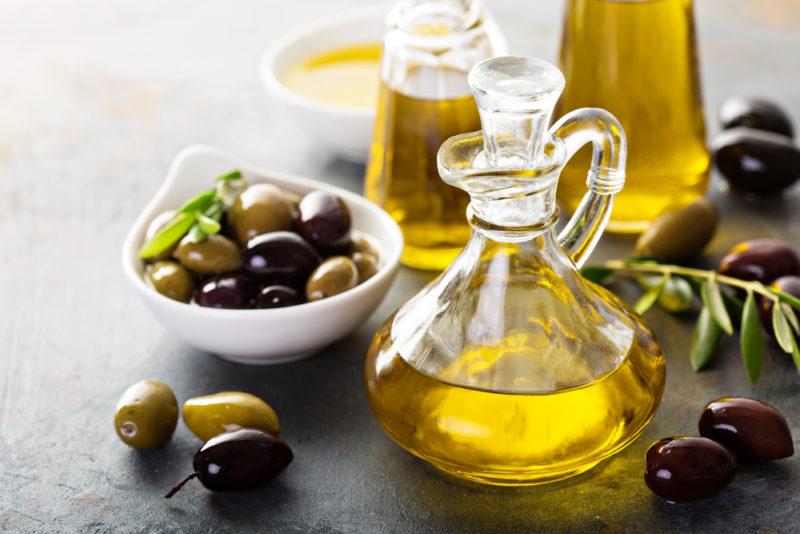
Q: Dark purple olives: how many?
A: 11